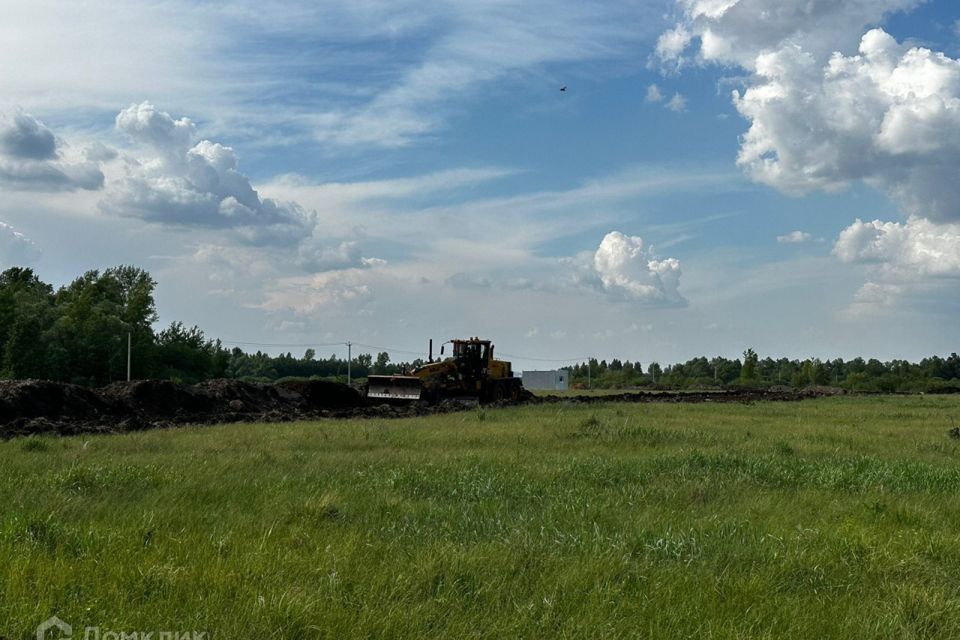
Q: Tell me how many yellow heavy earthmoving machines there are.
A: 1